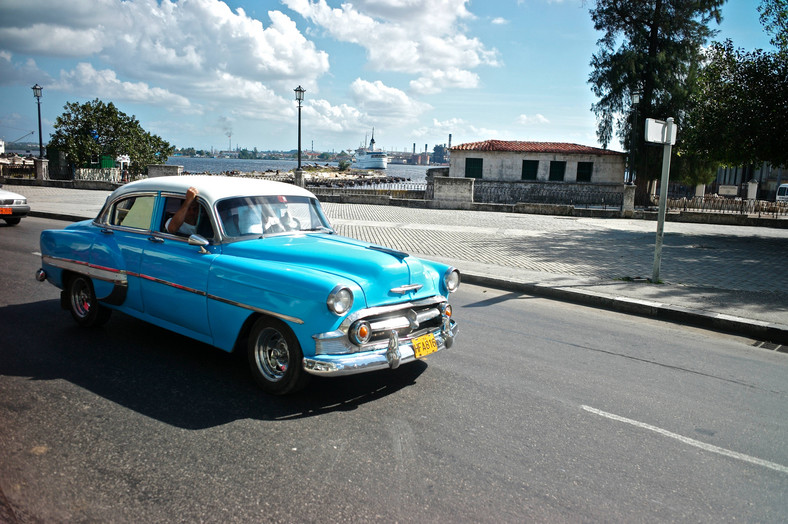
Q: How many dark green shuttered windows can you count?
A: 4